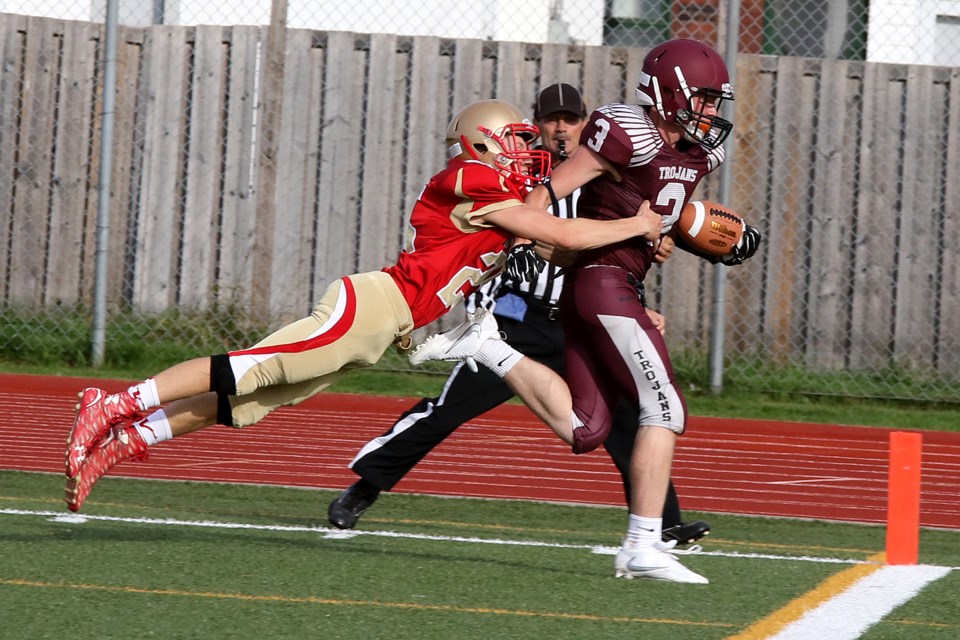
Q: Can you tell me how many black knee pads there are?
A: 2